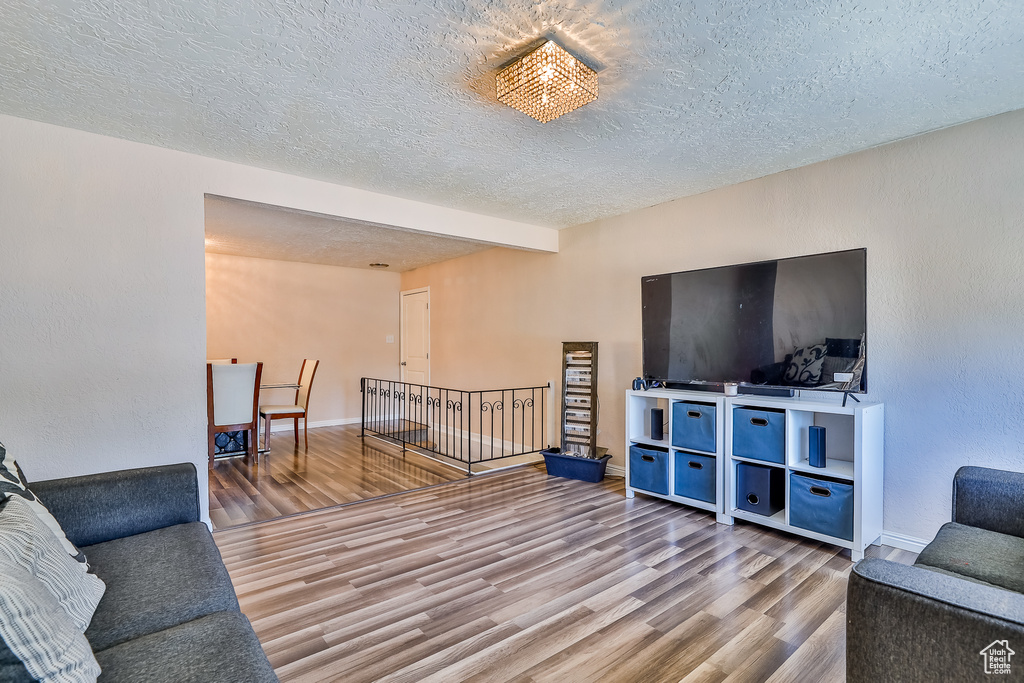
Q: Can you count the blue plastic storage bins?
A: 5